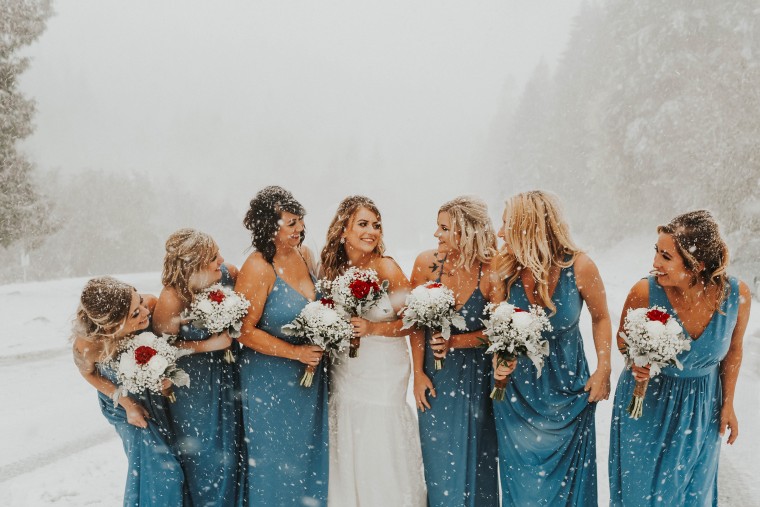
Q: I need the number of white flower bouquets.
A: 7